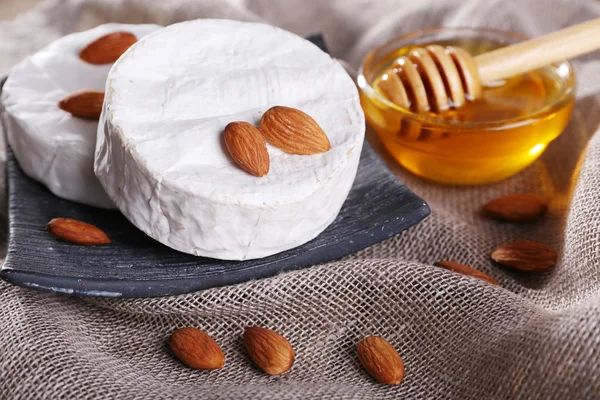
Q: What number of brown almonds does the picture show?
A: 11